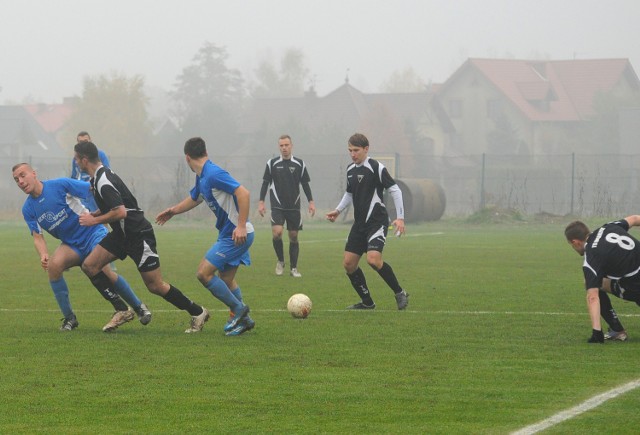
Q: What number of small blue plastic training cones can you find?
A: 0